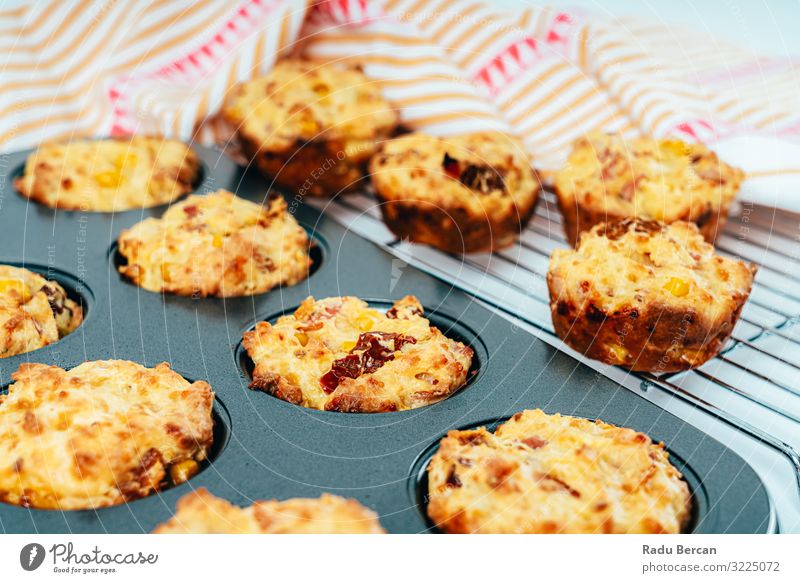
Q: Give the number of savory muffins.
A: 11